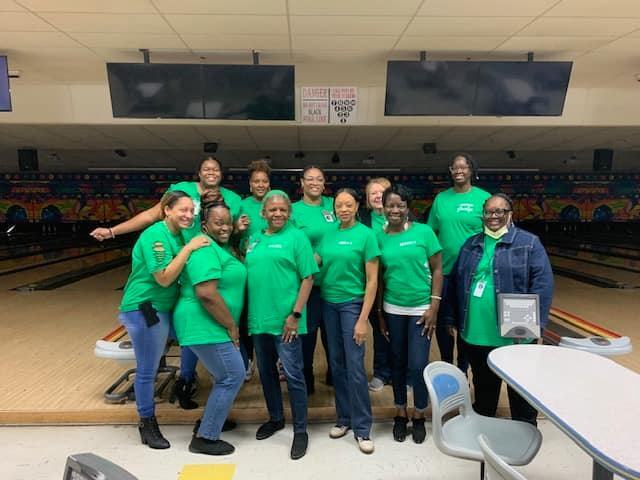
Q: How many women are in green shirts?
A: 11